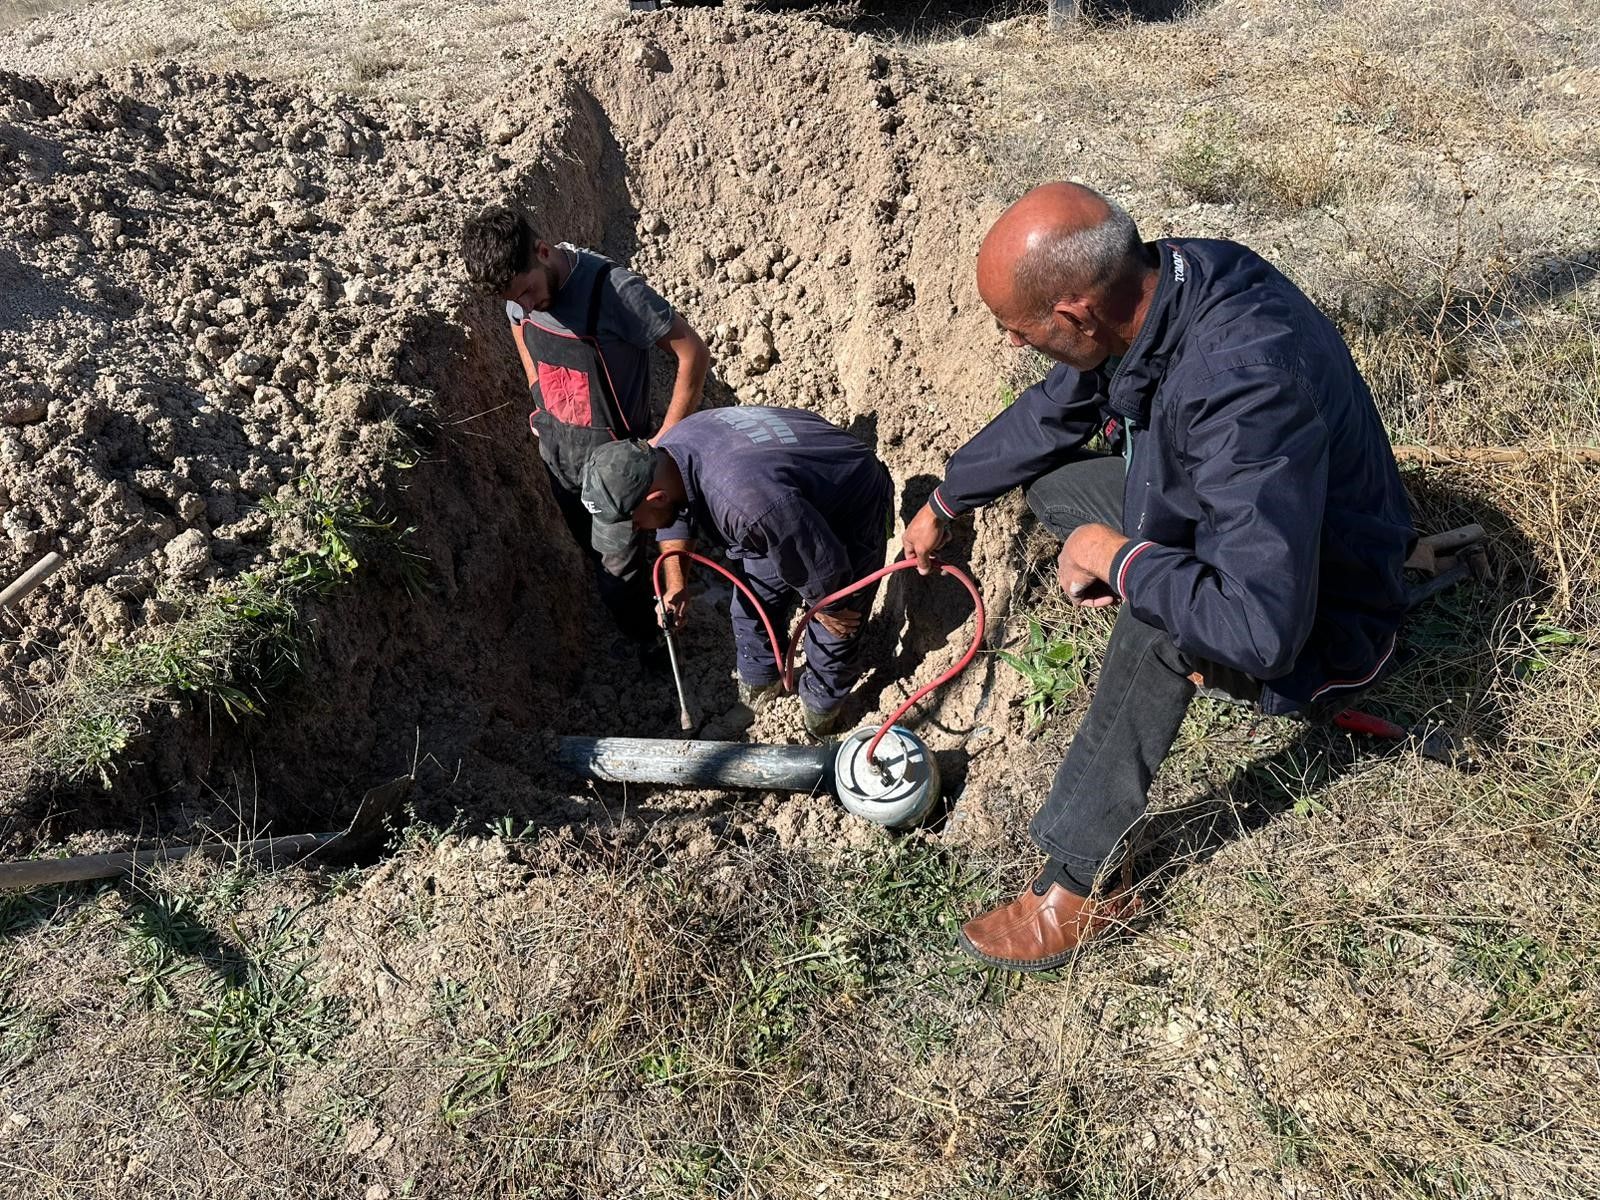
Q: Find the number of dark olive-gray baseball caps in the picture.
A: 1